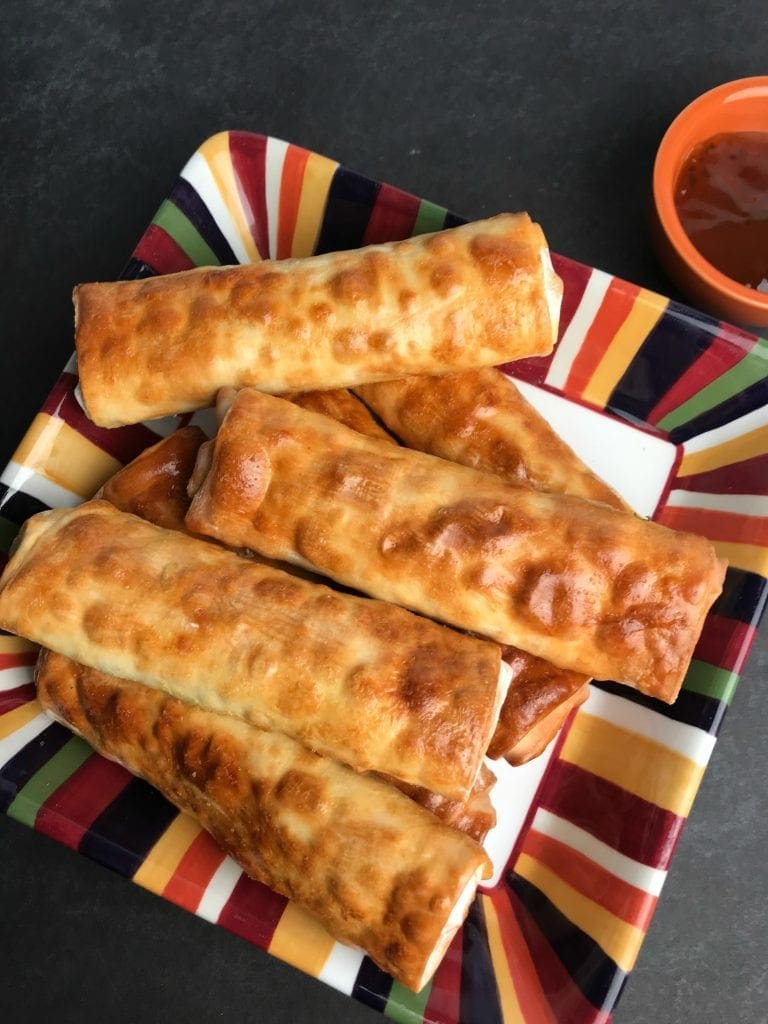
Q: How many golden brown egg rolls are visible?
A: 7